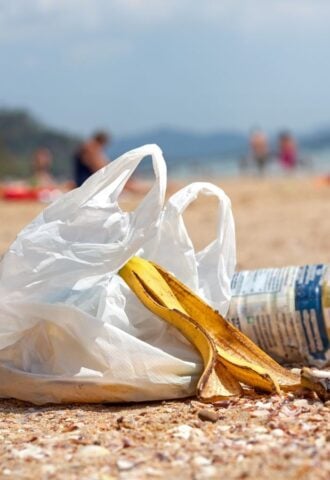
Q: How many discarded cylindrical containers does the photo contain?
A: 1